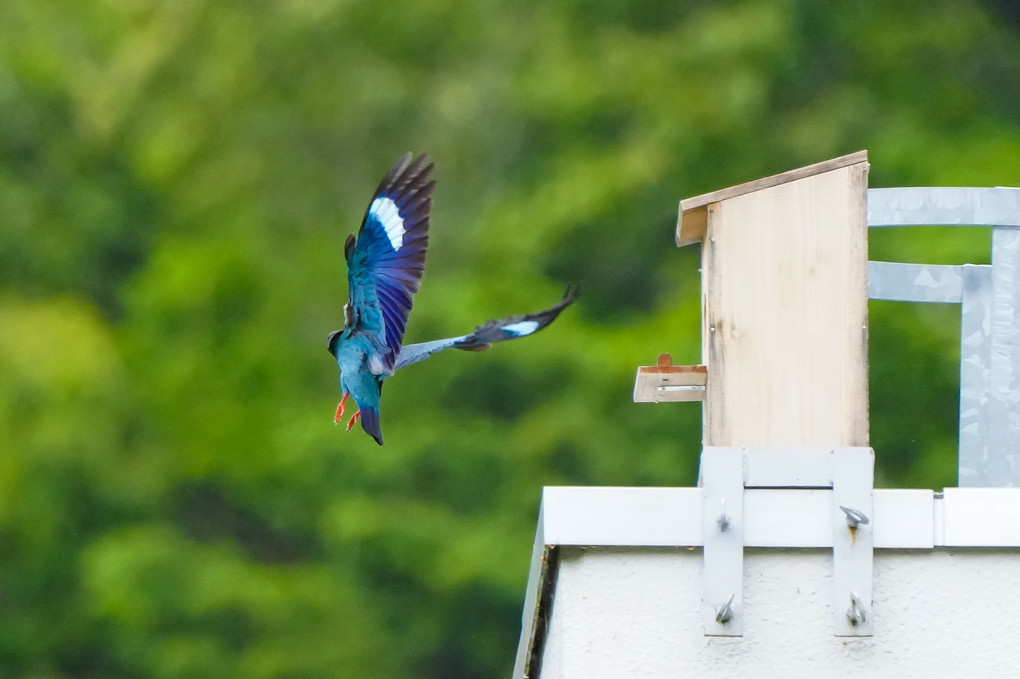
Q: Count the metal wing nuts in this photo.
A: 4